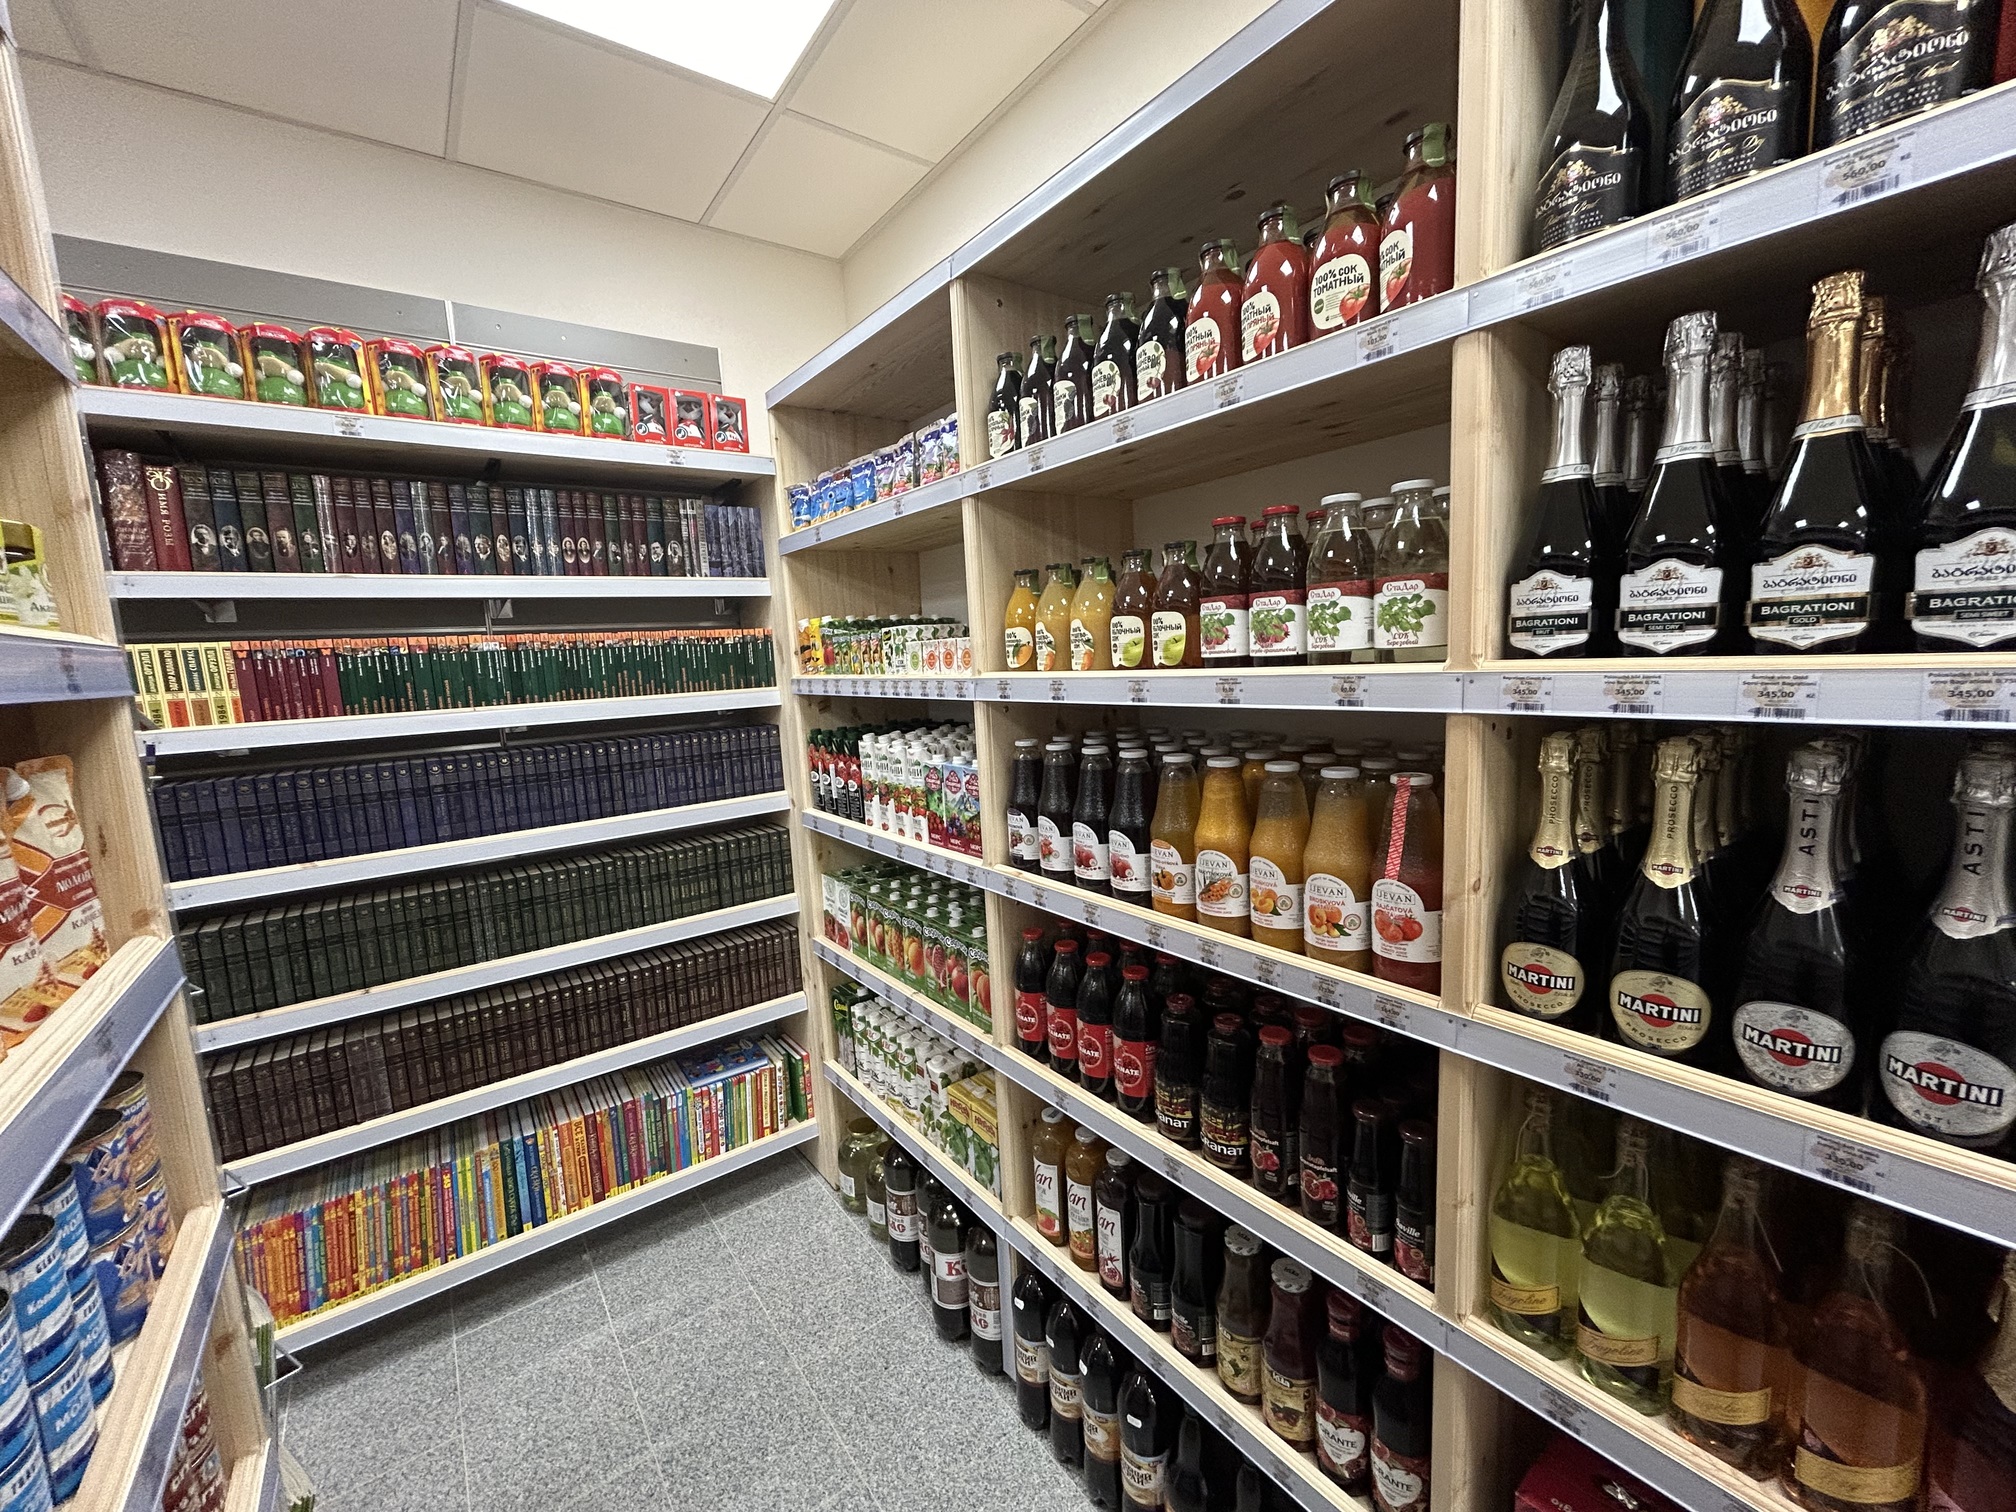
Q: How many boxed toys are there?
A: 13